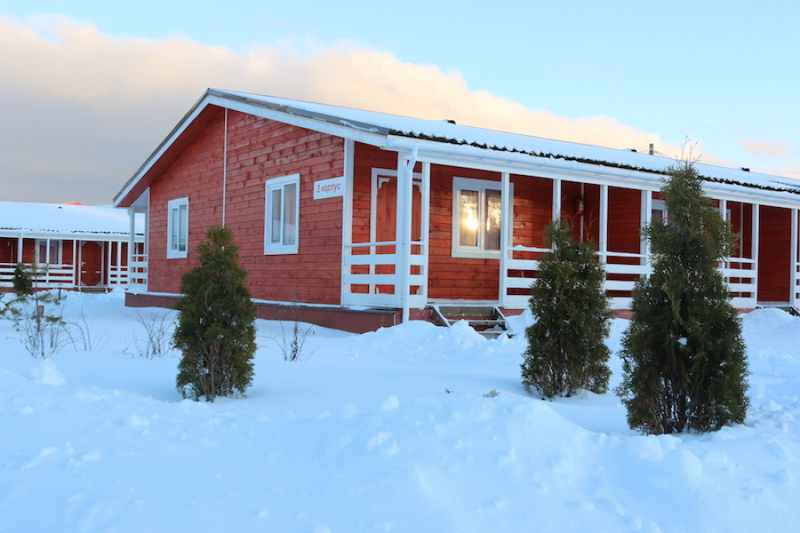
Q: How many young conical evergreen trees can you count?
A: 3